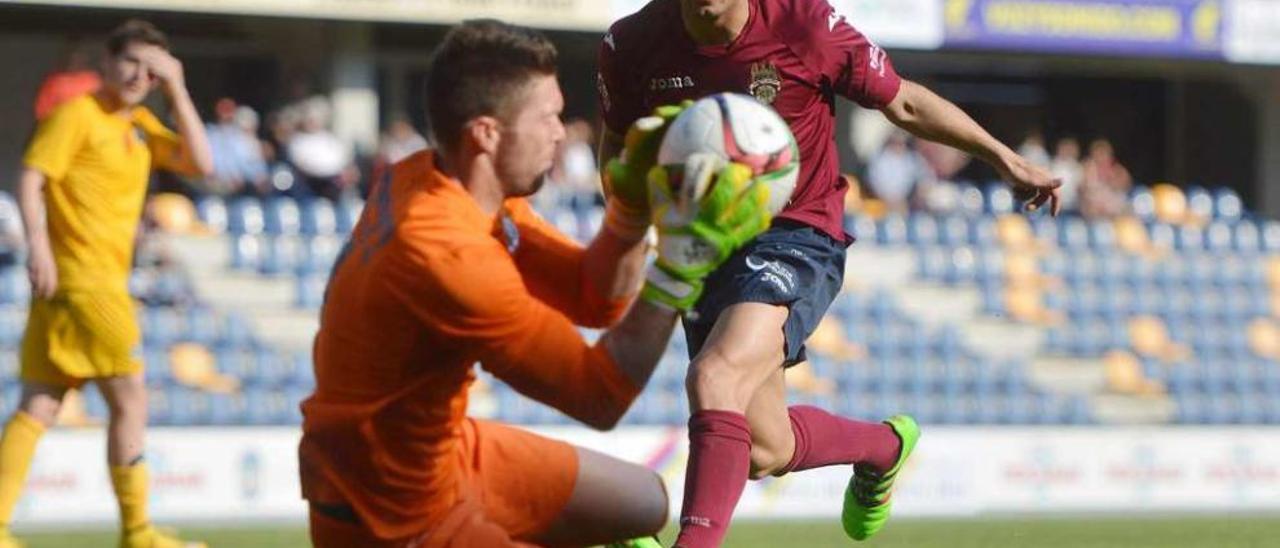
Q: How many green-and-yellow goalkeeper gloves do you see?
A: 2